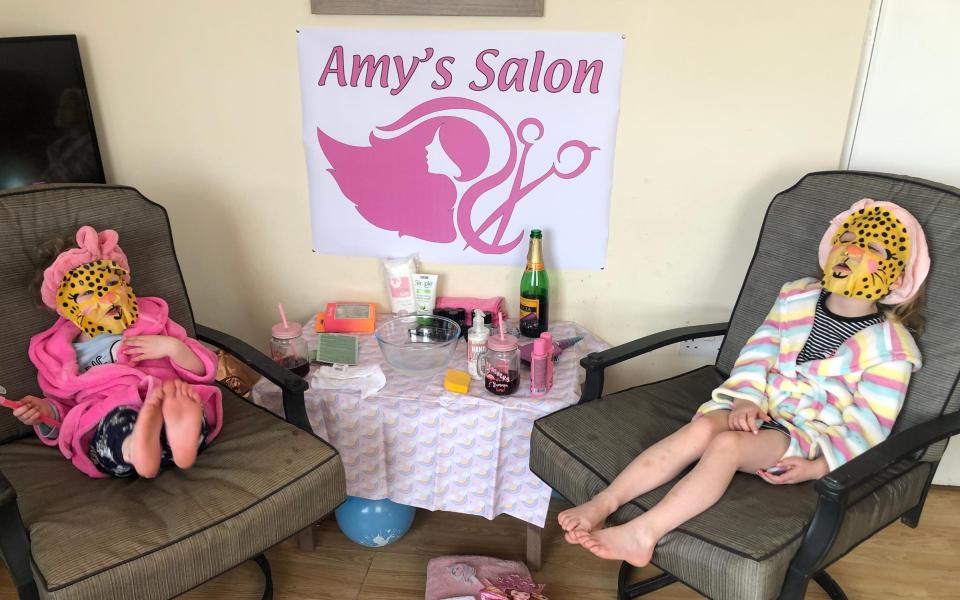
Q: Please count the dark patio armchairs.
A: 2